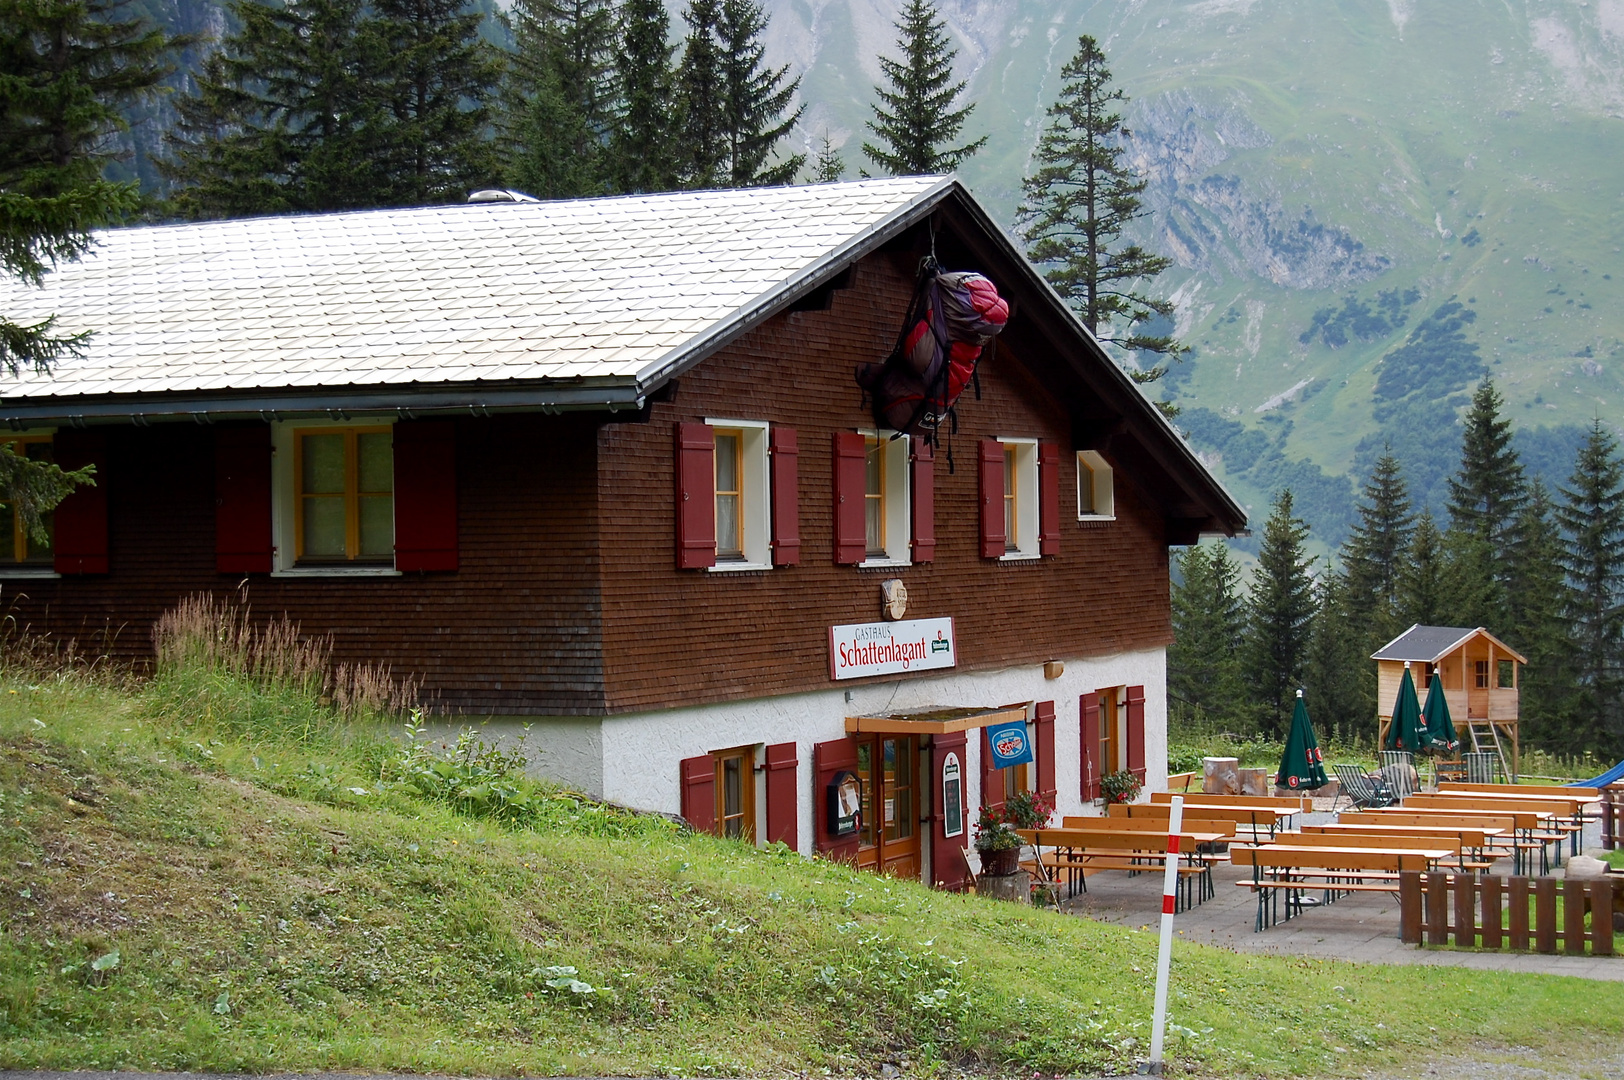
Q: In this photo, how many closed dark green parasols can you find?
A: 3